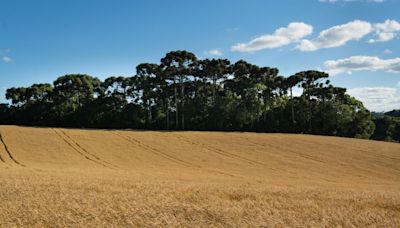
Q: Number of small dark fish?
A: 0